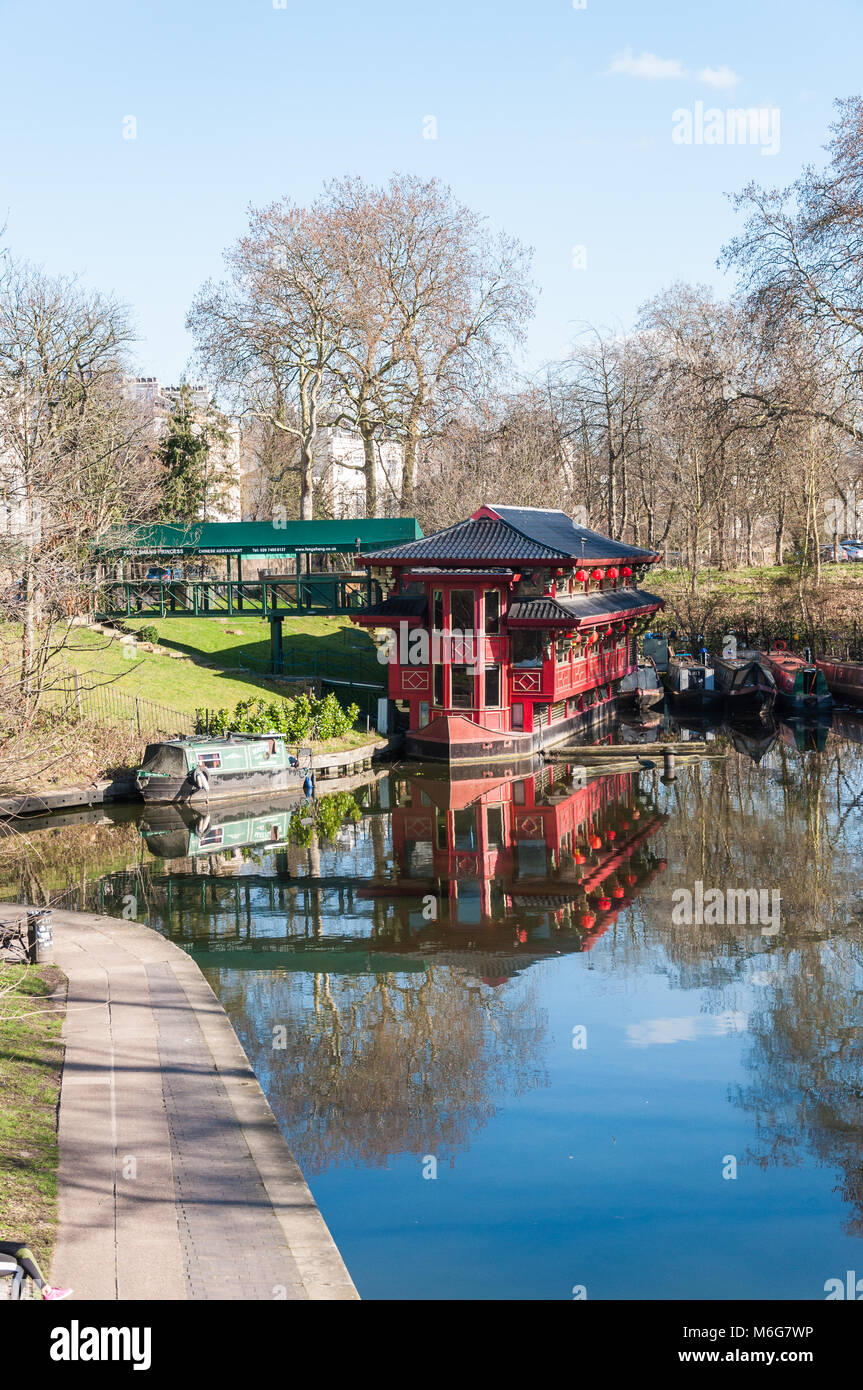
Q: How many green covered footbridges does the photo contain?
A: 1